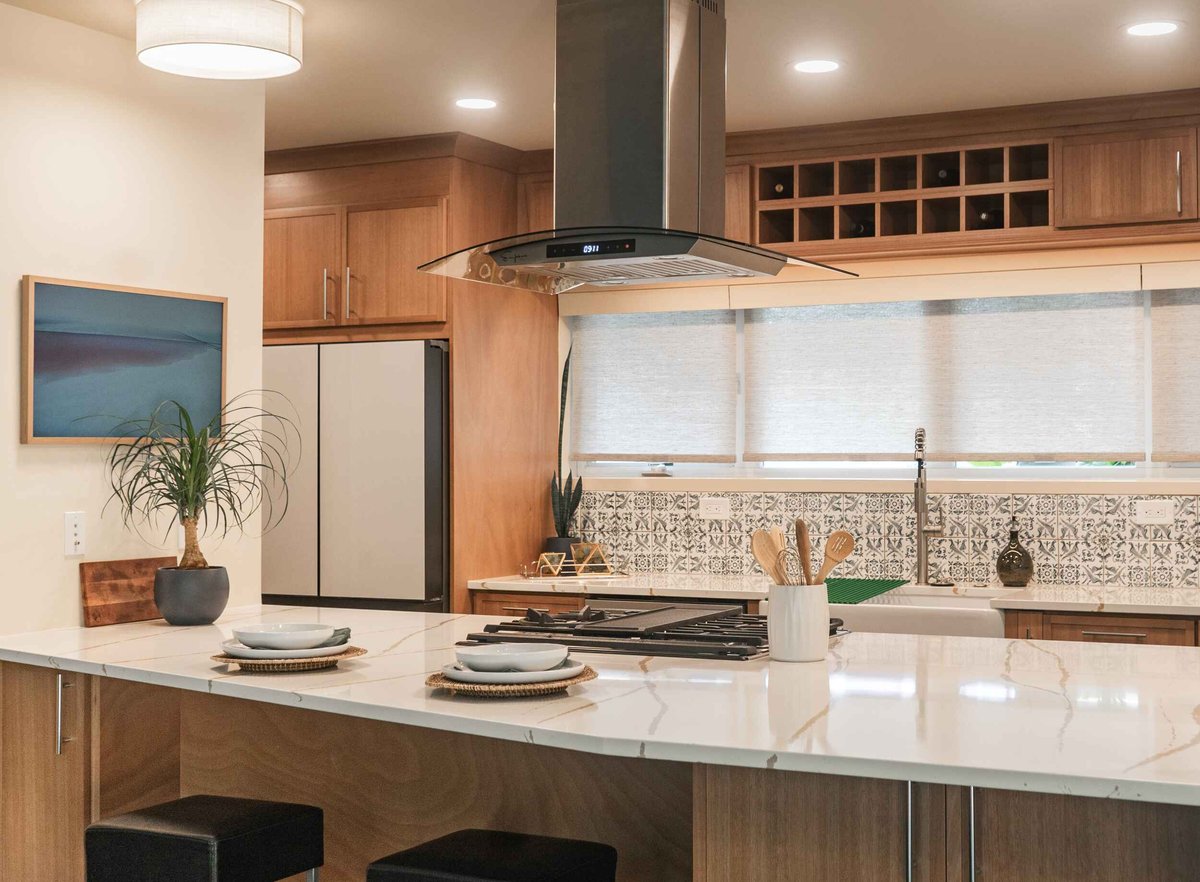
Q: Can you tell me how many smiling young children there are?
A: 0